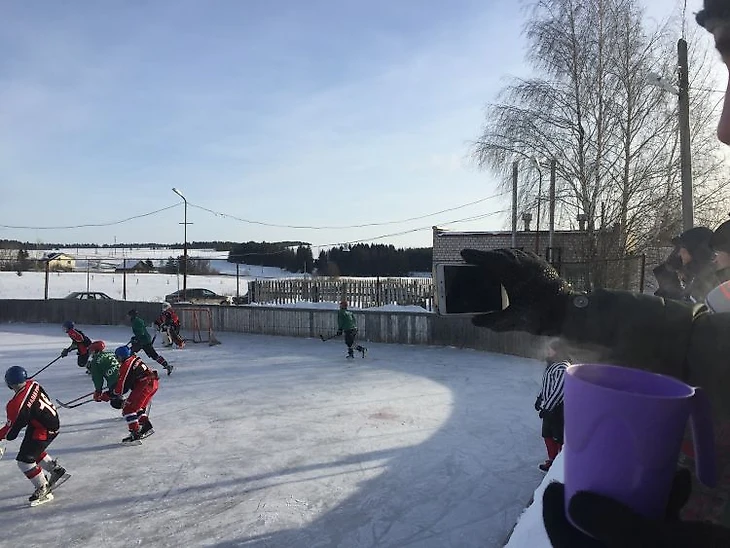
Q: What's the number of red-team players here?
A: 4